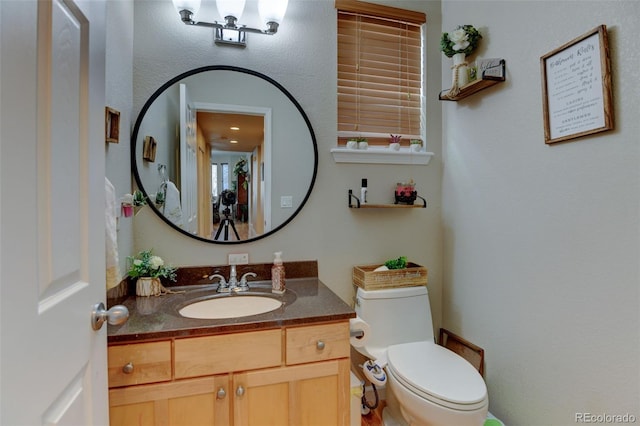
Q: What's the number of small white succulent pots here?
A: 4